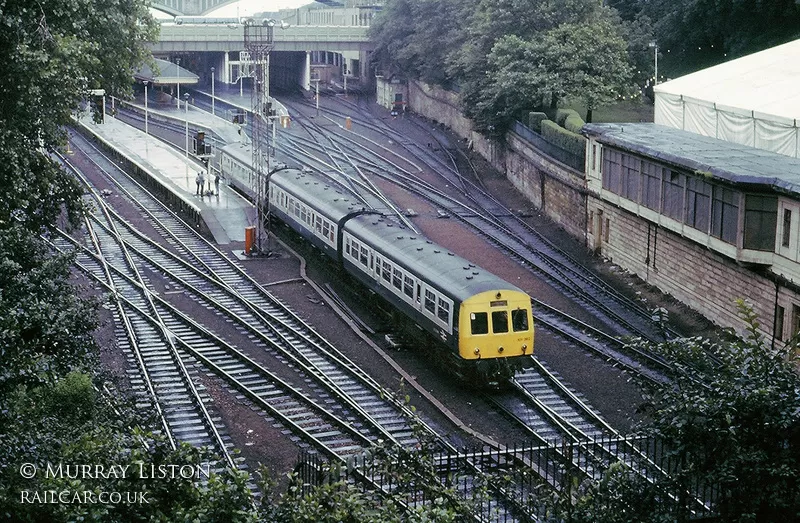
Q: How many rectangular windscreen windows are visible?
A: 3